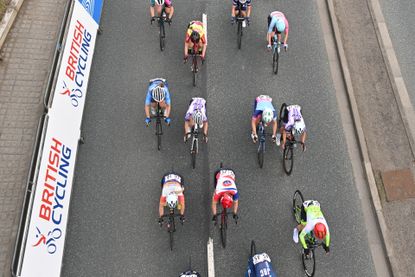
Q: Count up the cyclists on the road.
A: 13